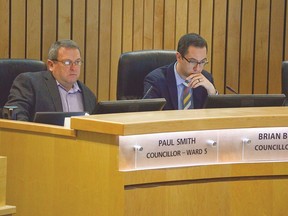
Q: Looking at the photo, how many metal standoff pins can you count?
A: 3